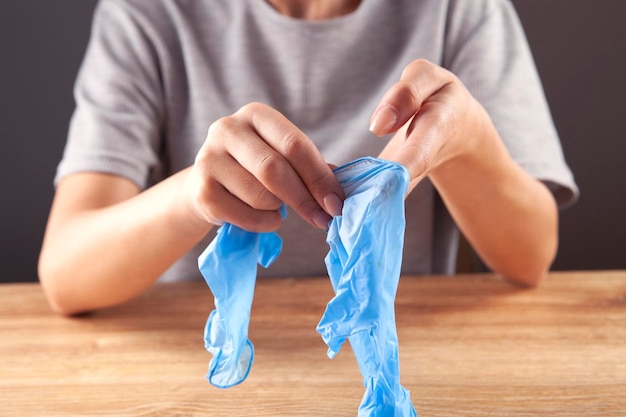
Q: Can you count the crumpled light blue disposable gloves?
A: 2